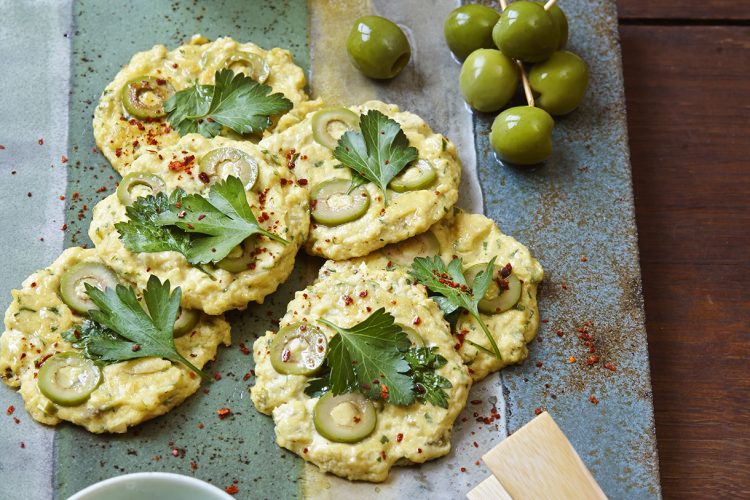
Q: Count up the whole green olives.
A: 7